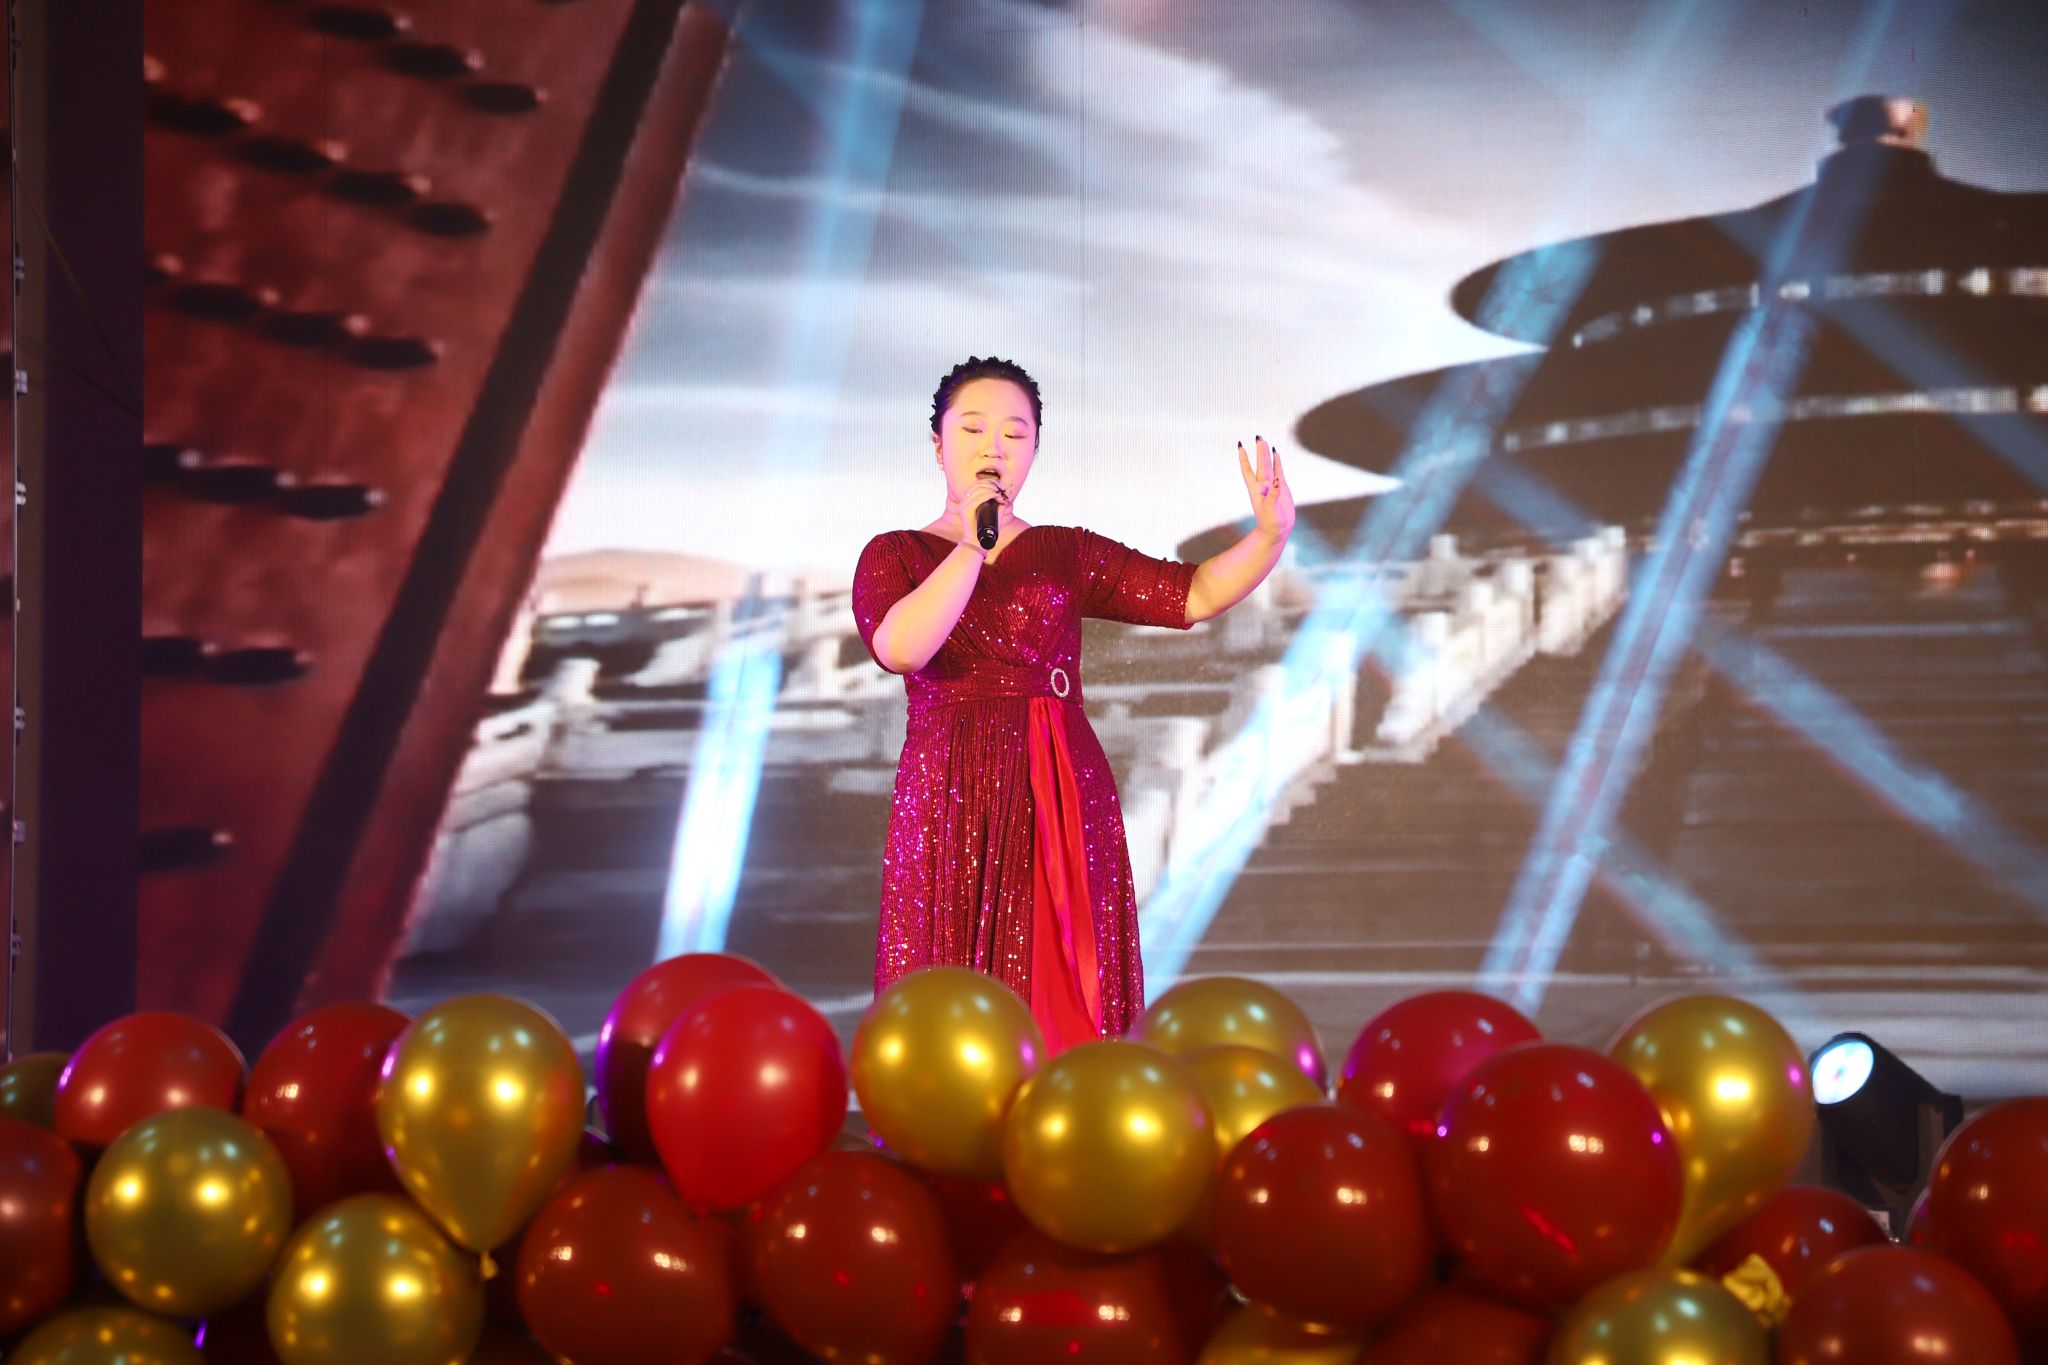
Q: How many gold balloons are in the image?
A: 12